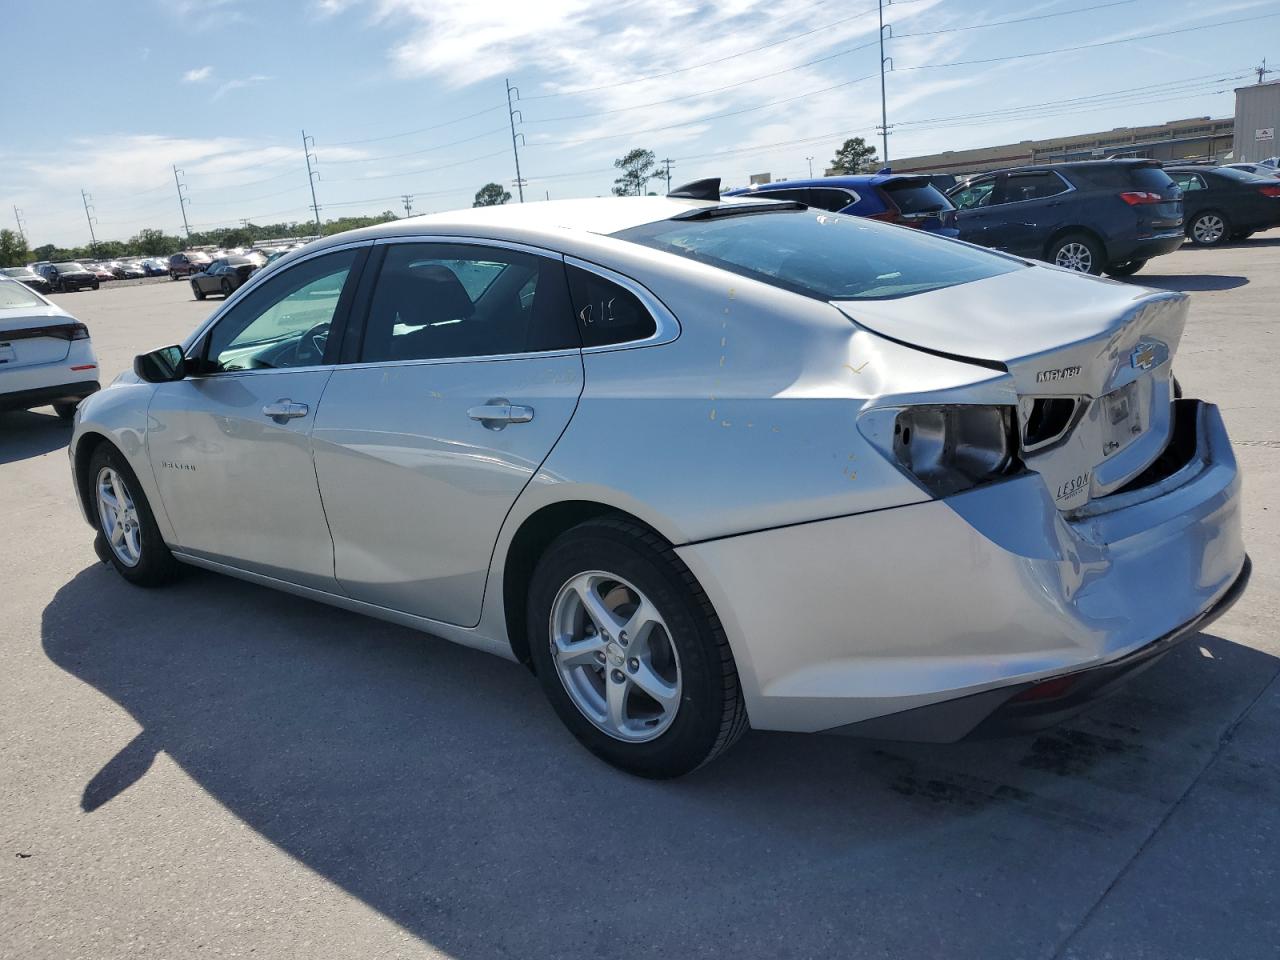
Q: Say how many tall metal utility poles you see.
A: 6